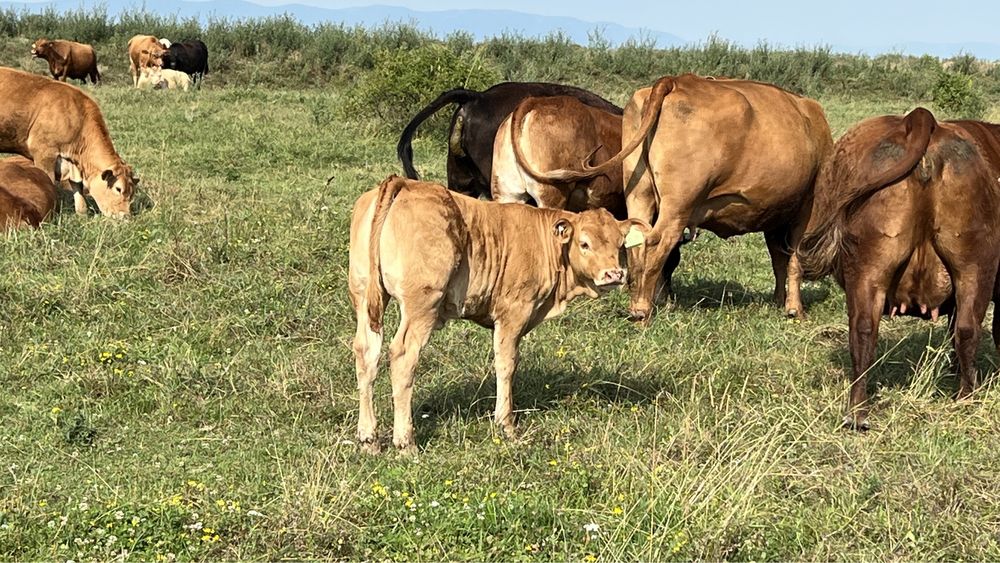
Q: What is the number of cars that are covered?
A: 0